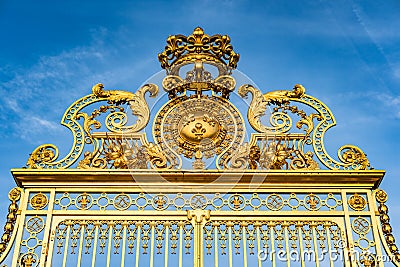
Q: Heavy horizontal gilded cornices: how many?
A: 1